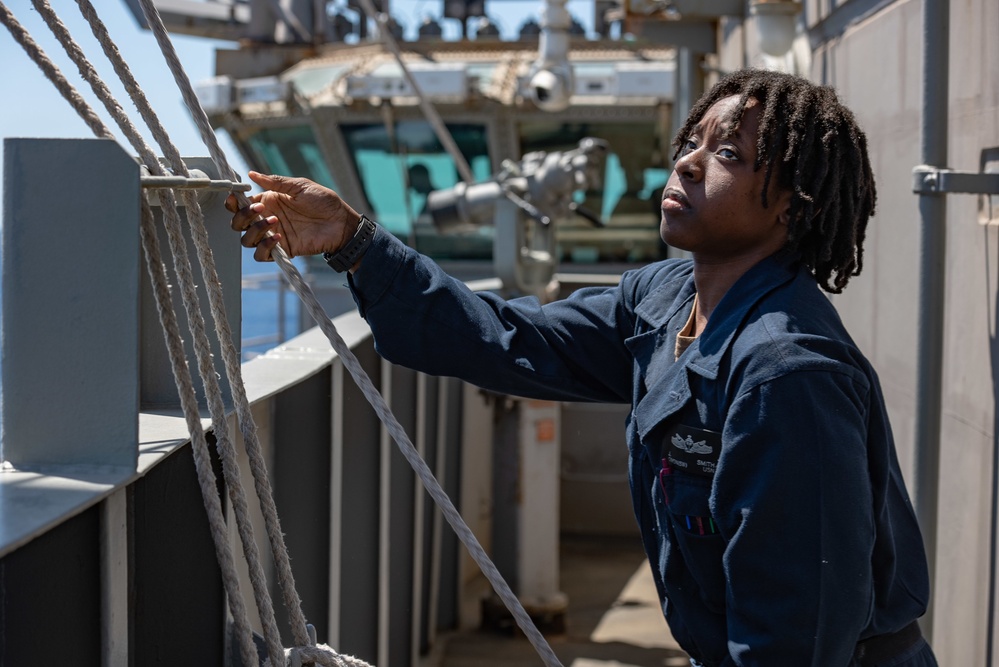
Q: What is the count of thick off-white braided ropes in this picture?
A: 4